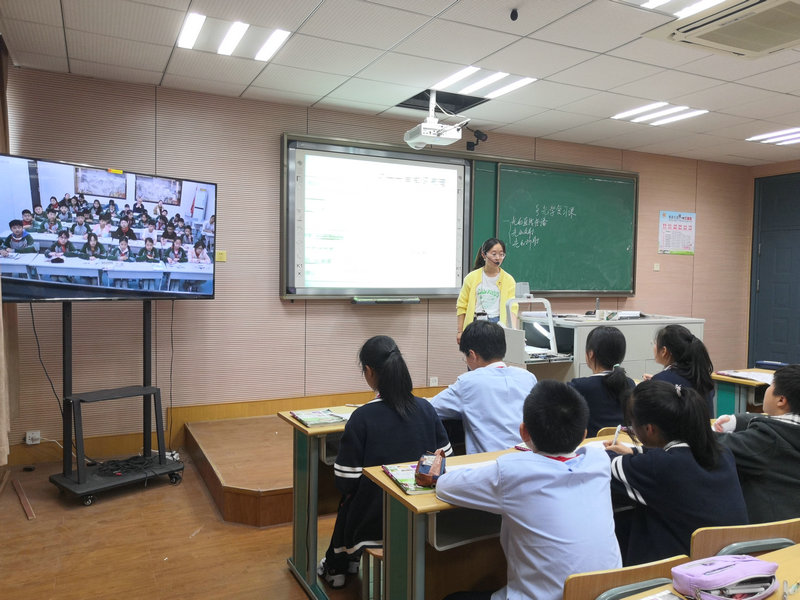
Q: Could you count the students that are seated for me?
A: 7